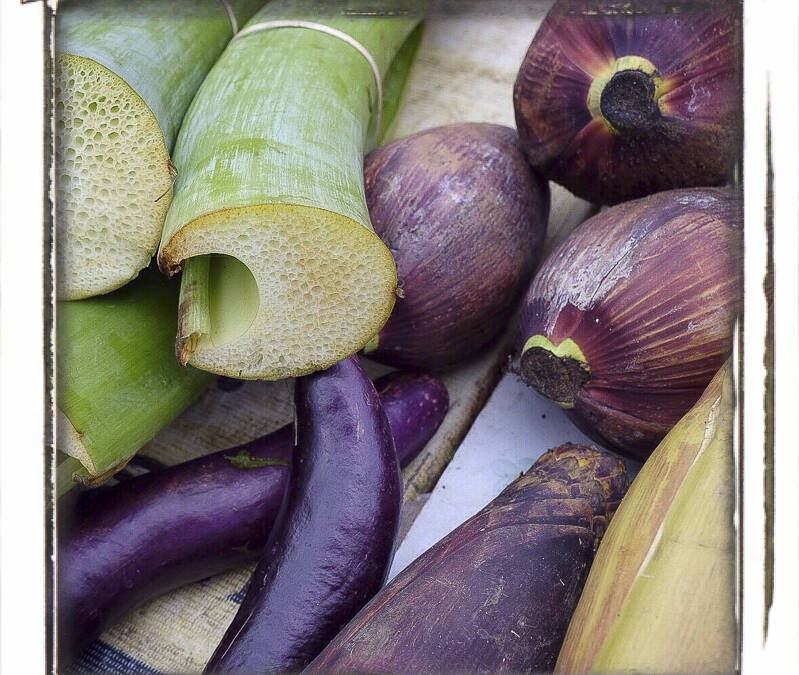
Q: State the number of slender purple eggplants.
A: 2